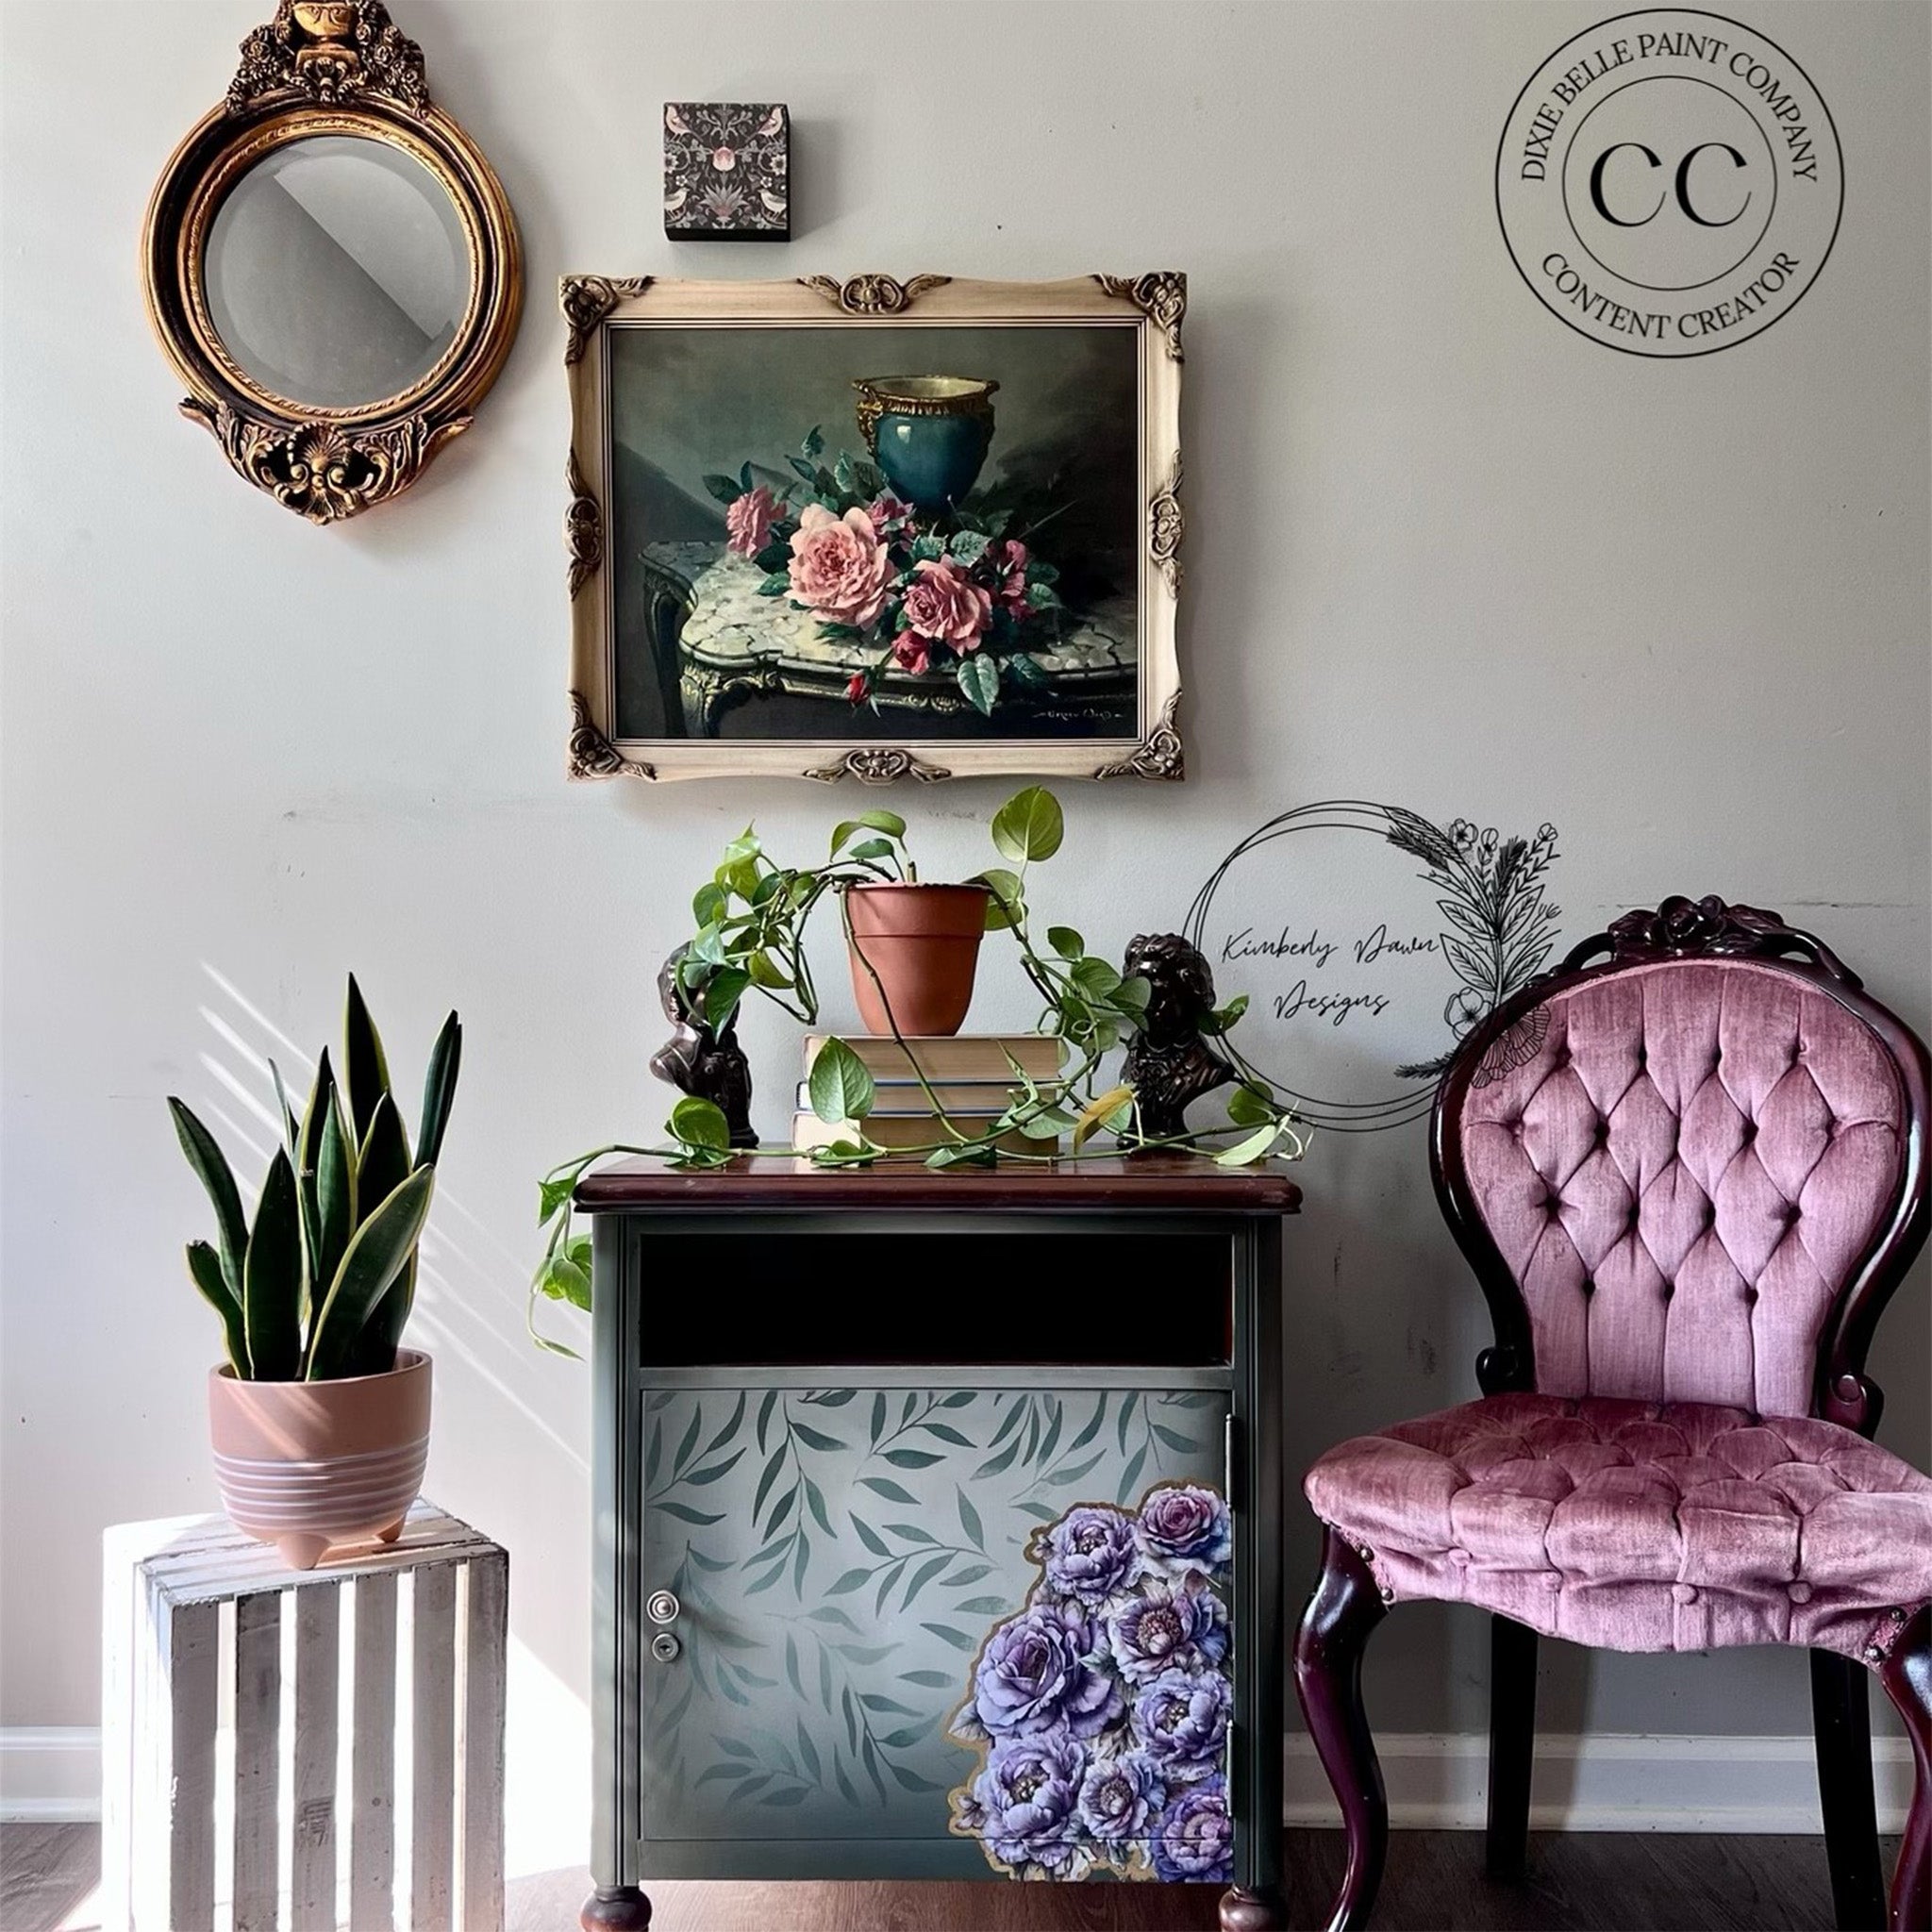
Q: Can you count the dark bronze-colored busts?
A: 2